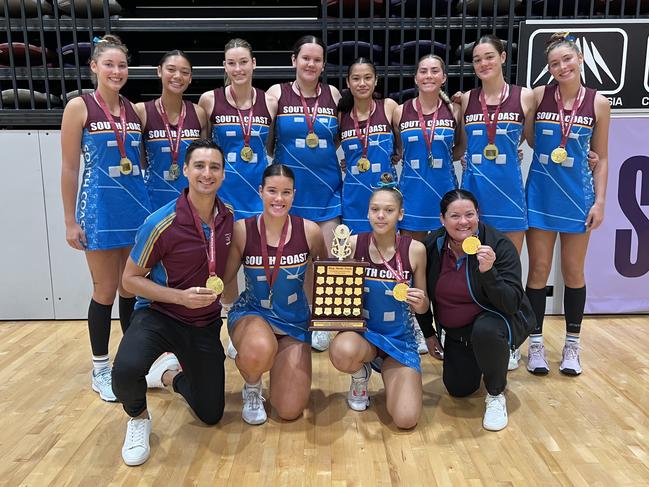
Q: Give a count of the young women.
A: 10